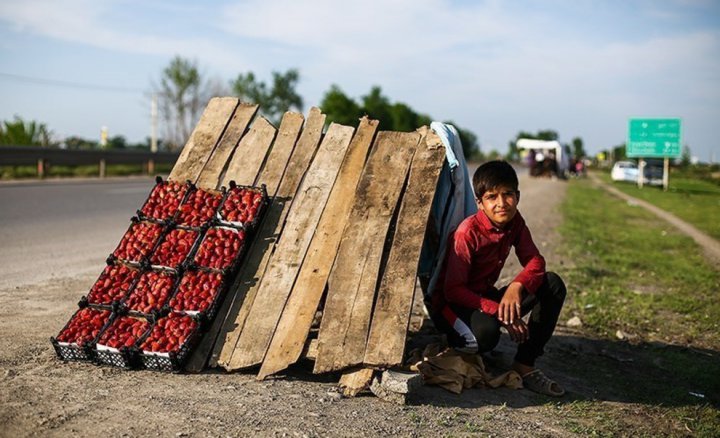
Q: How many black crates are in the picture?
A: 12